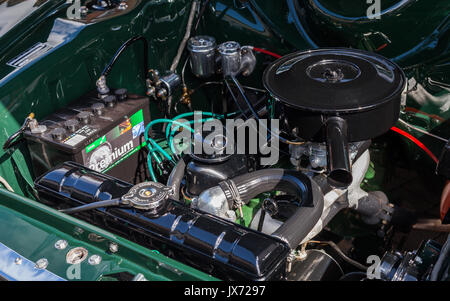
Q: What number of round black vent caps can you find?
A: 6